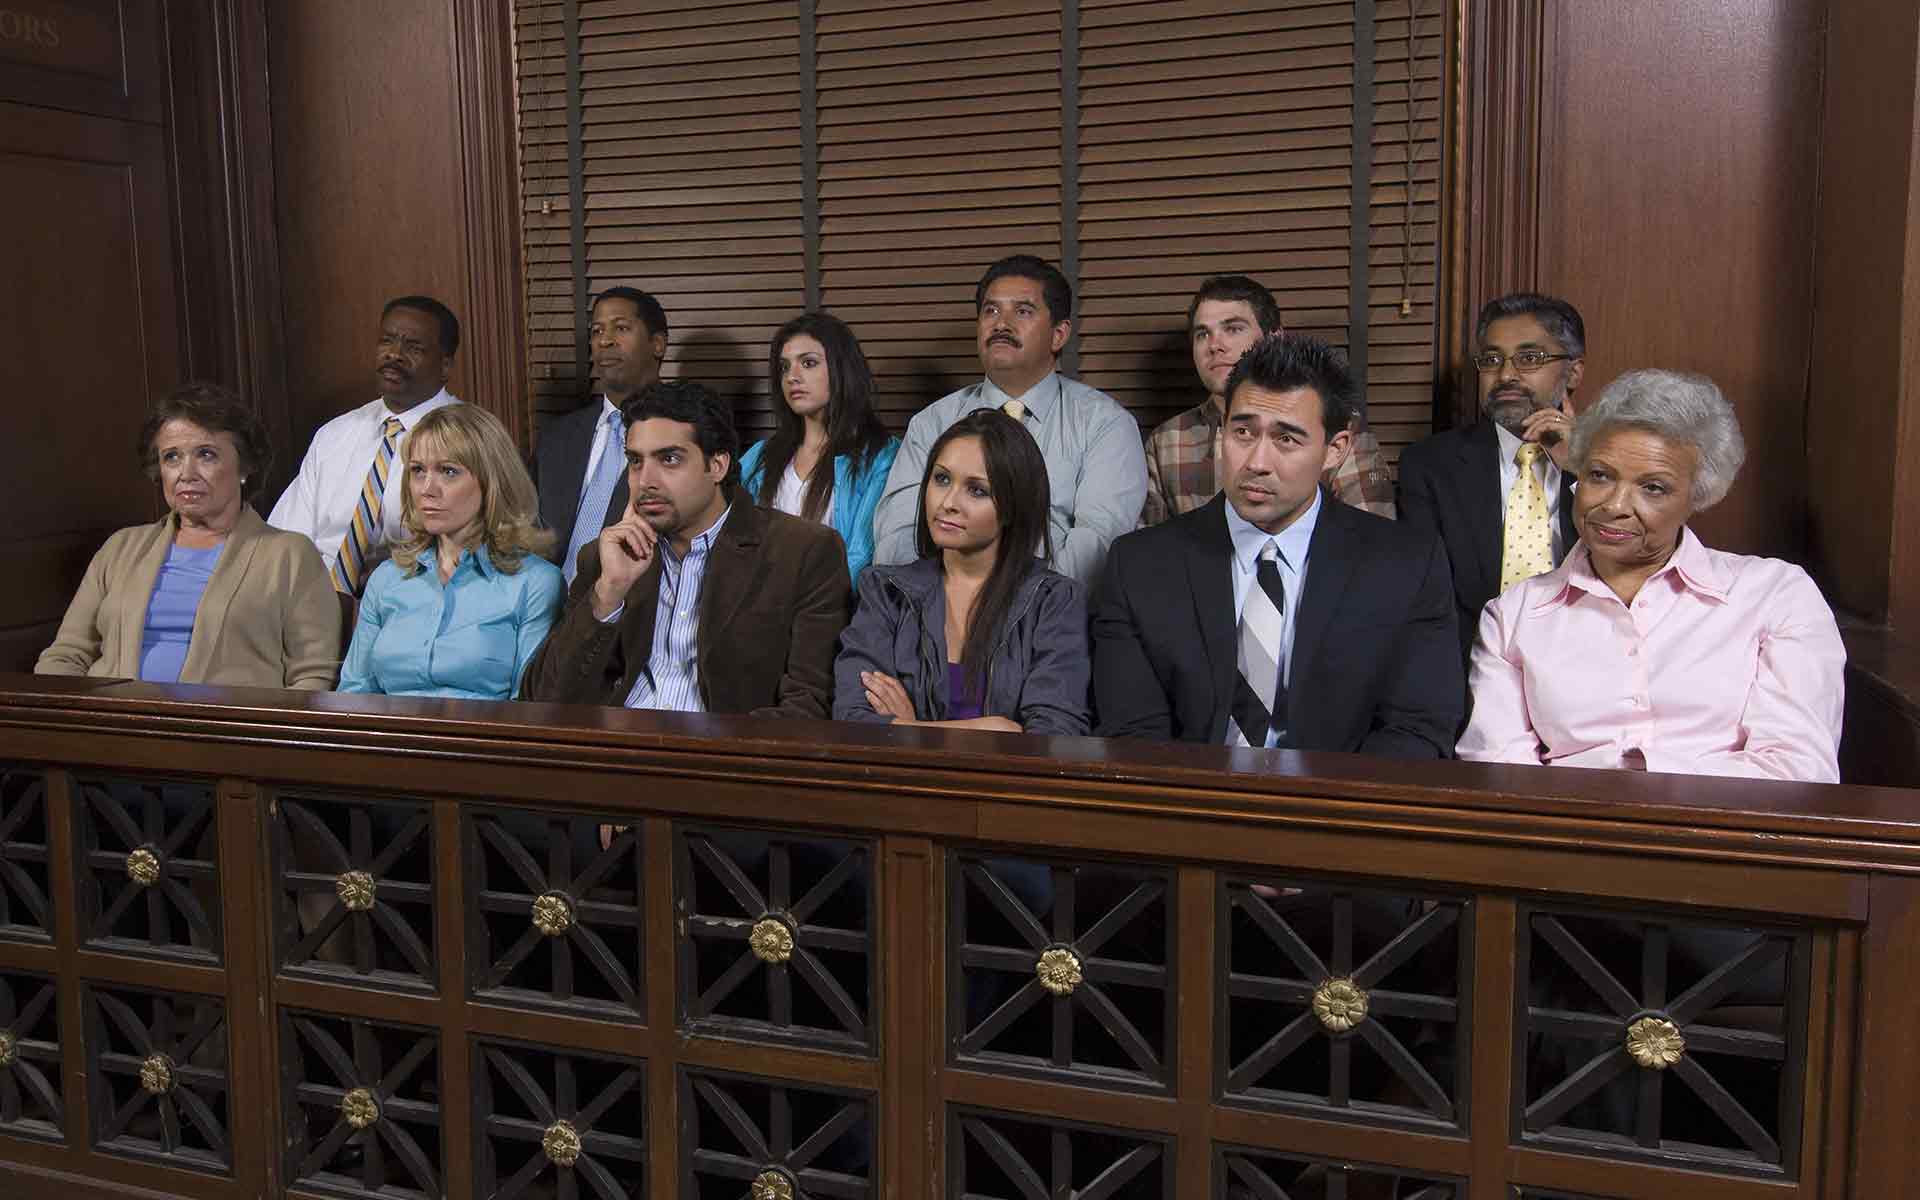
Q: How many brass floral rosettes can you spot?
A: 12